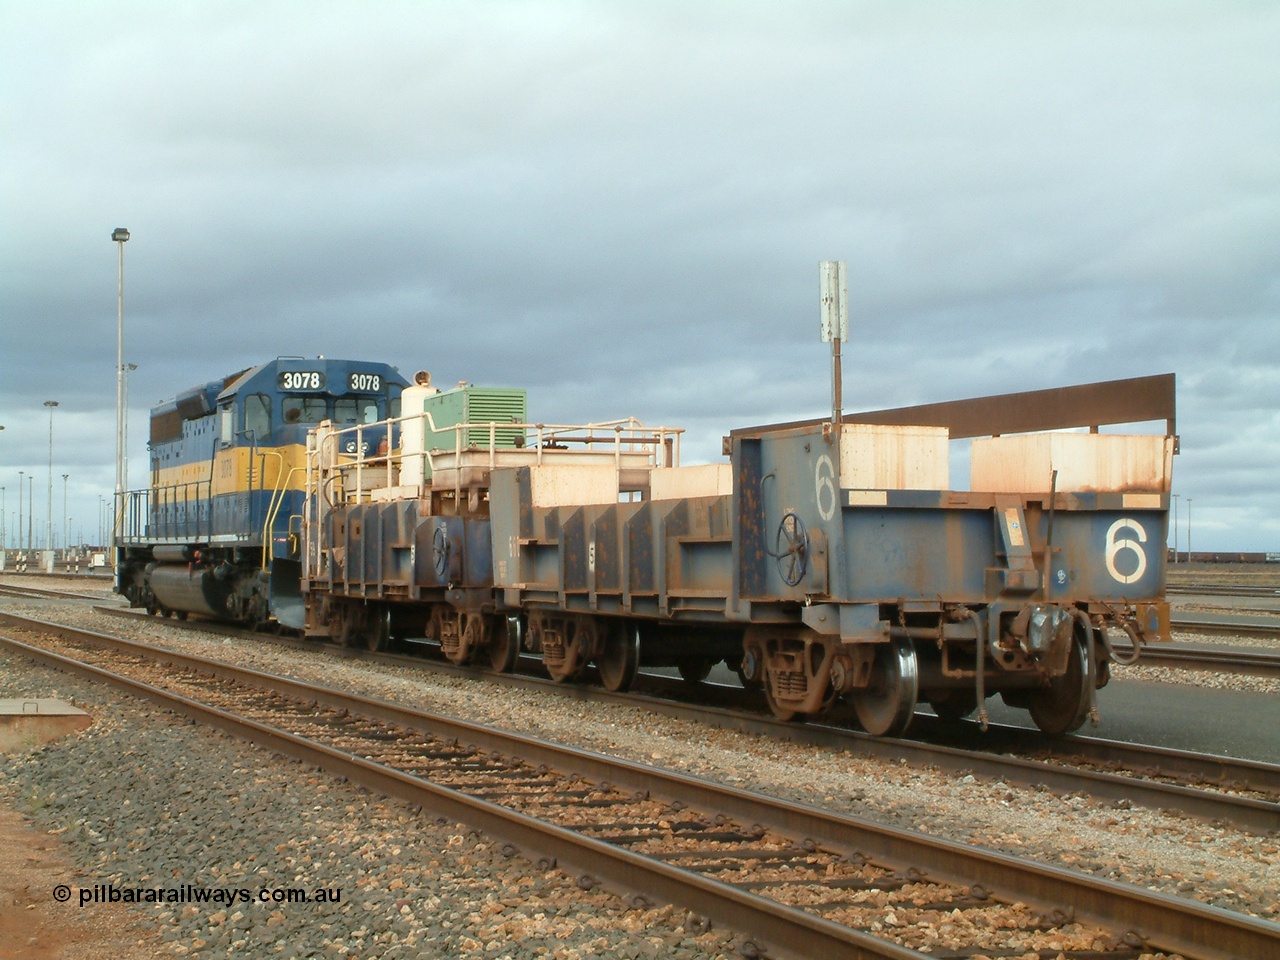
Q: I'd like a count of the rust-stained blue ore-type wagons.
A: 2